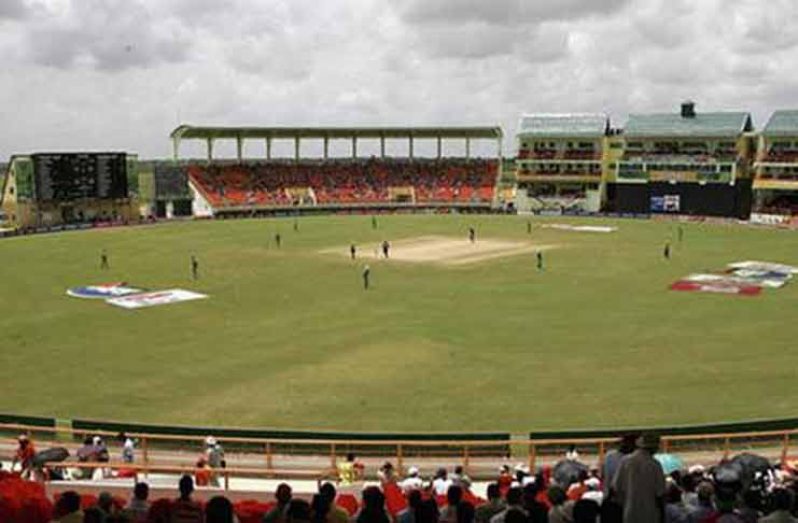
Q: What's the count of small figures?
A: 13